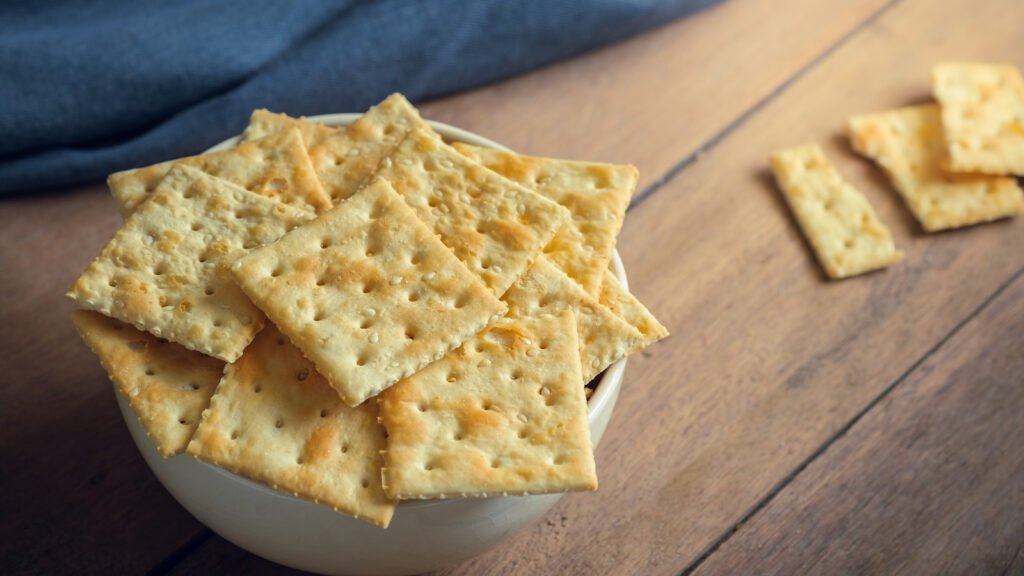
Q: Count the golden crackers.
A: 15